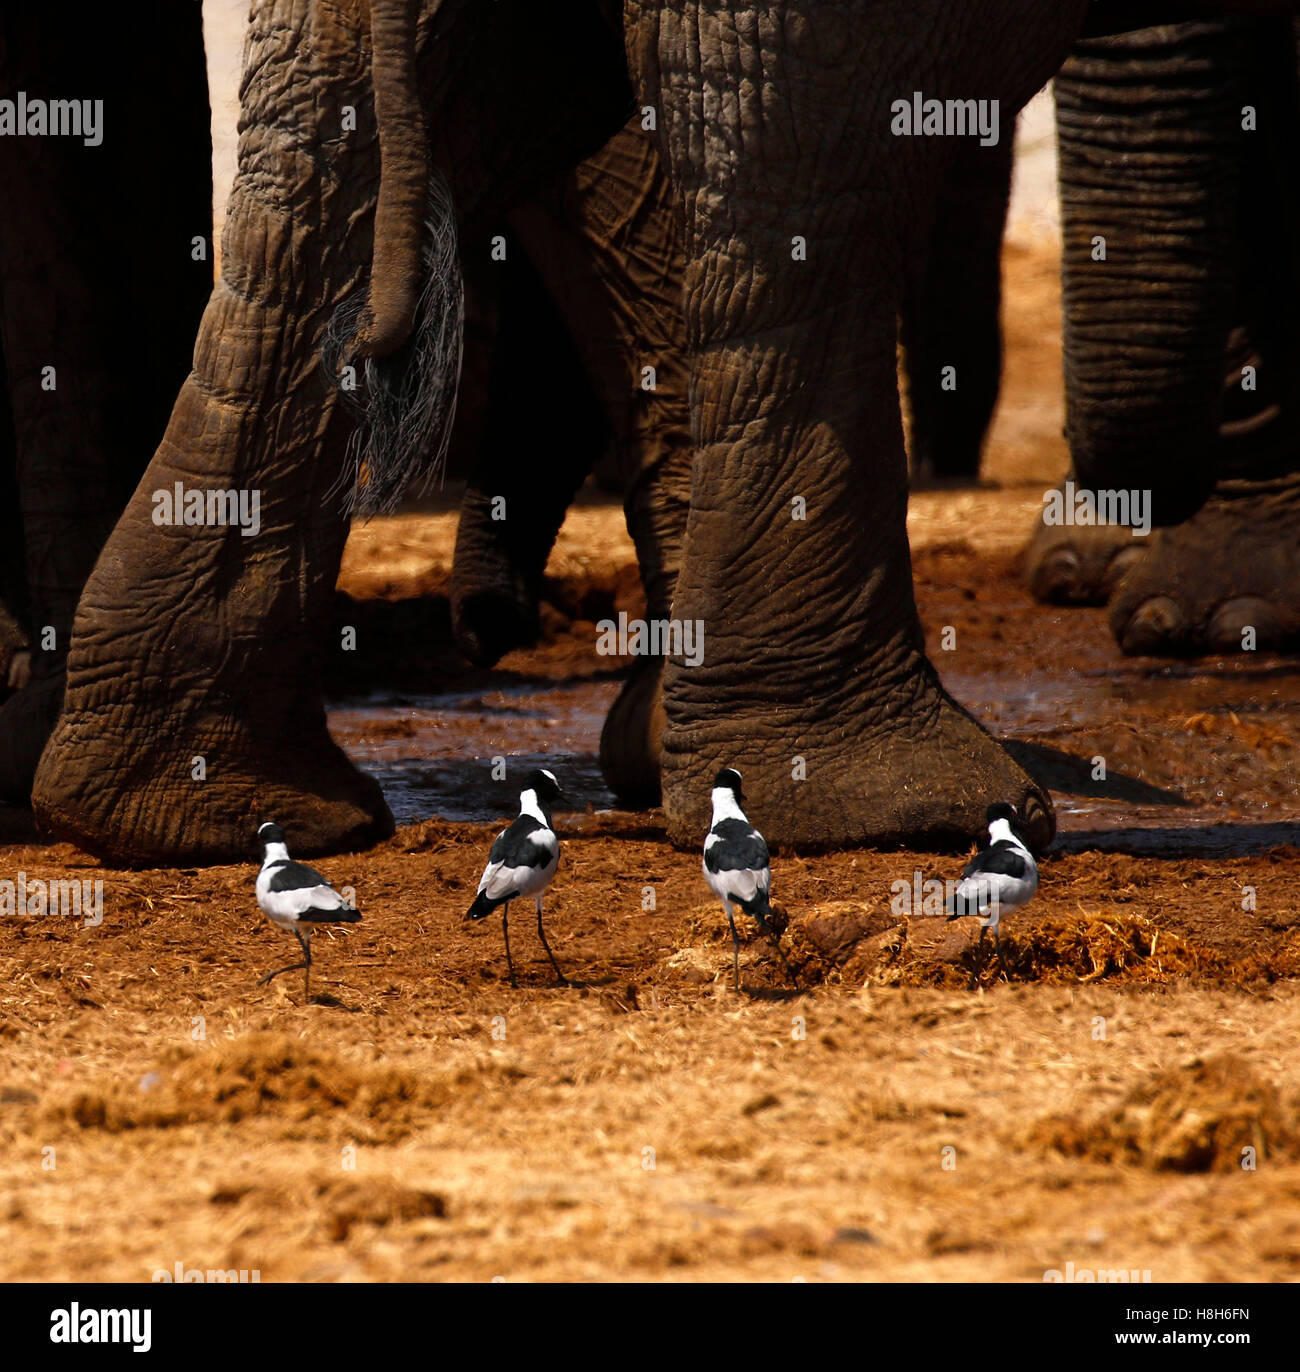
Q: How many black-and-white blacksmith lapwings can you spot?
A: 4